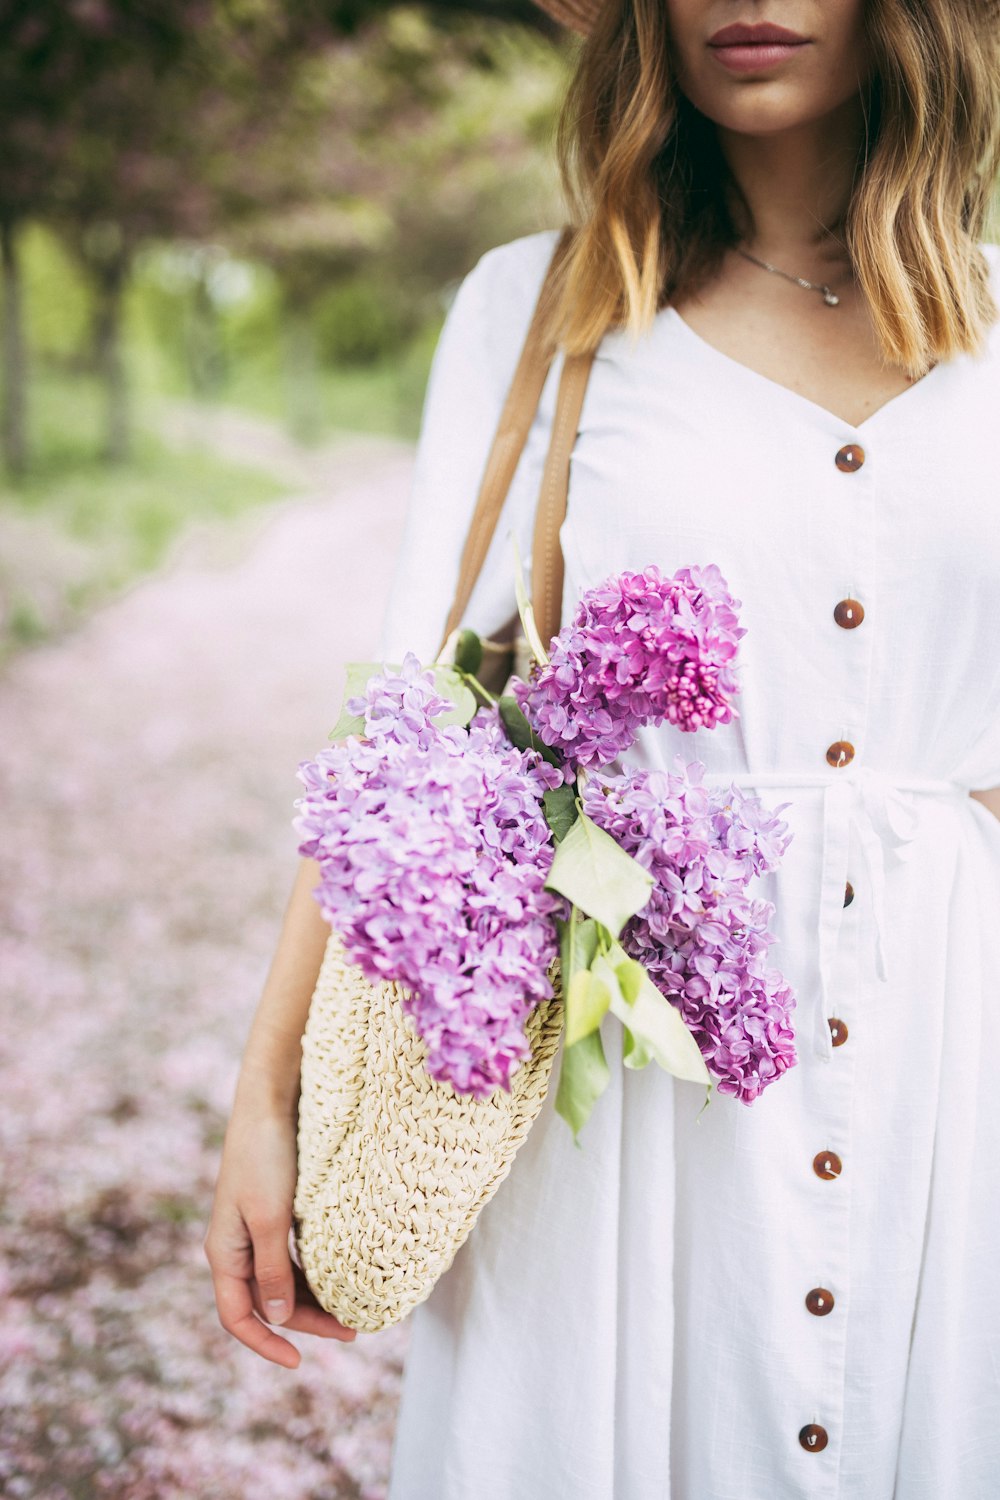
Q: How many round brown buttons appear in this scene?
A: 8